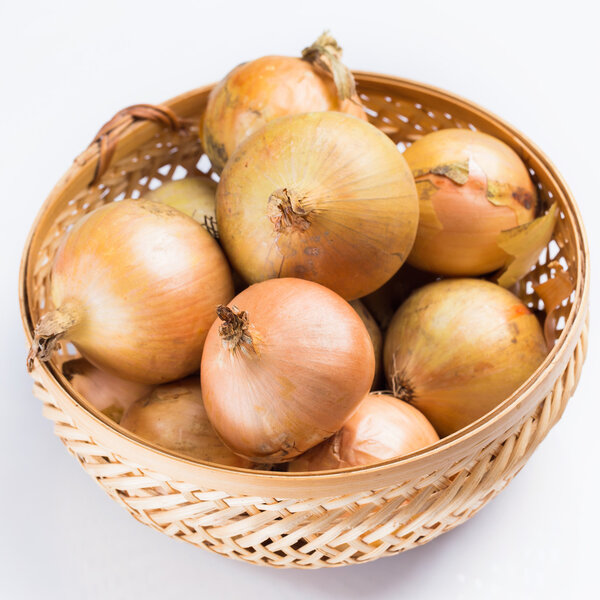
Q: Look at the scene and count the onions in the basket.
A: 11